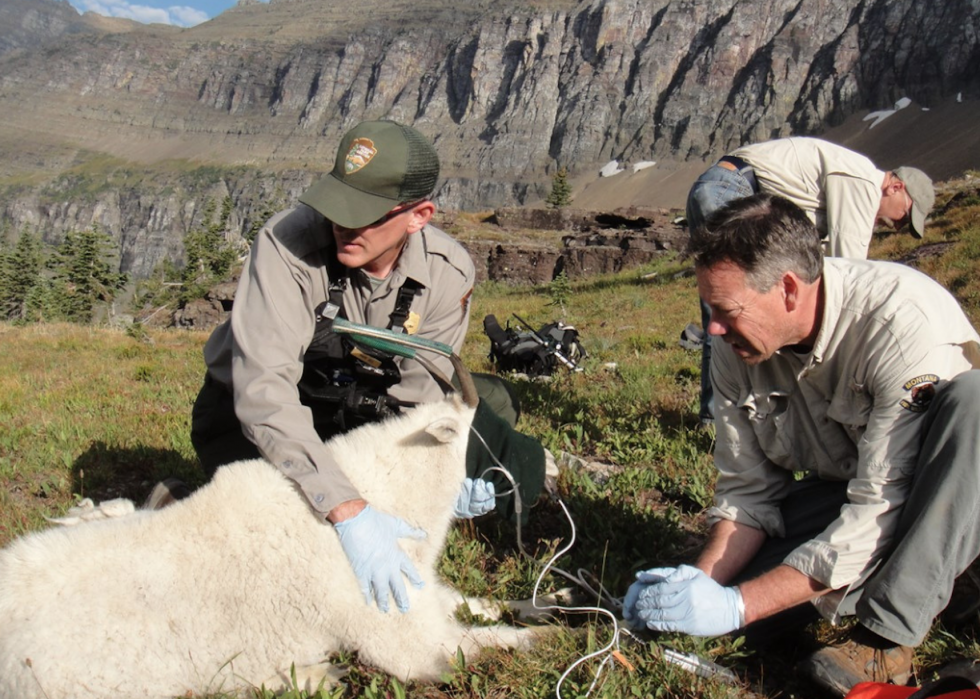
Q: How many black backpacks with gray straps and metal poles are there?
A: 1